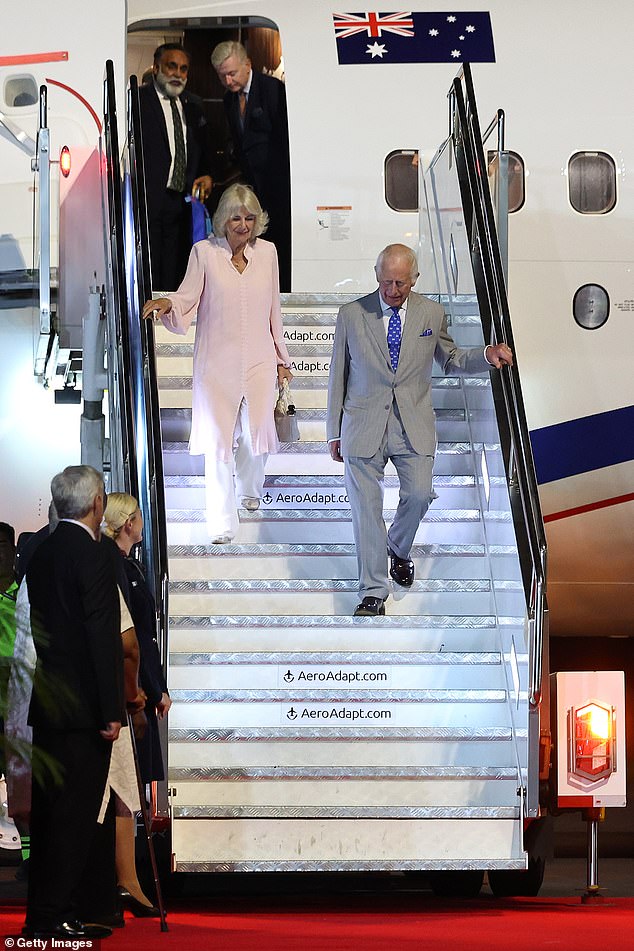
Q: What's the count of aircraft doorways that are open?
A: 1